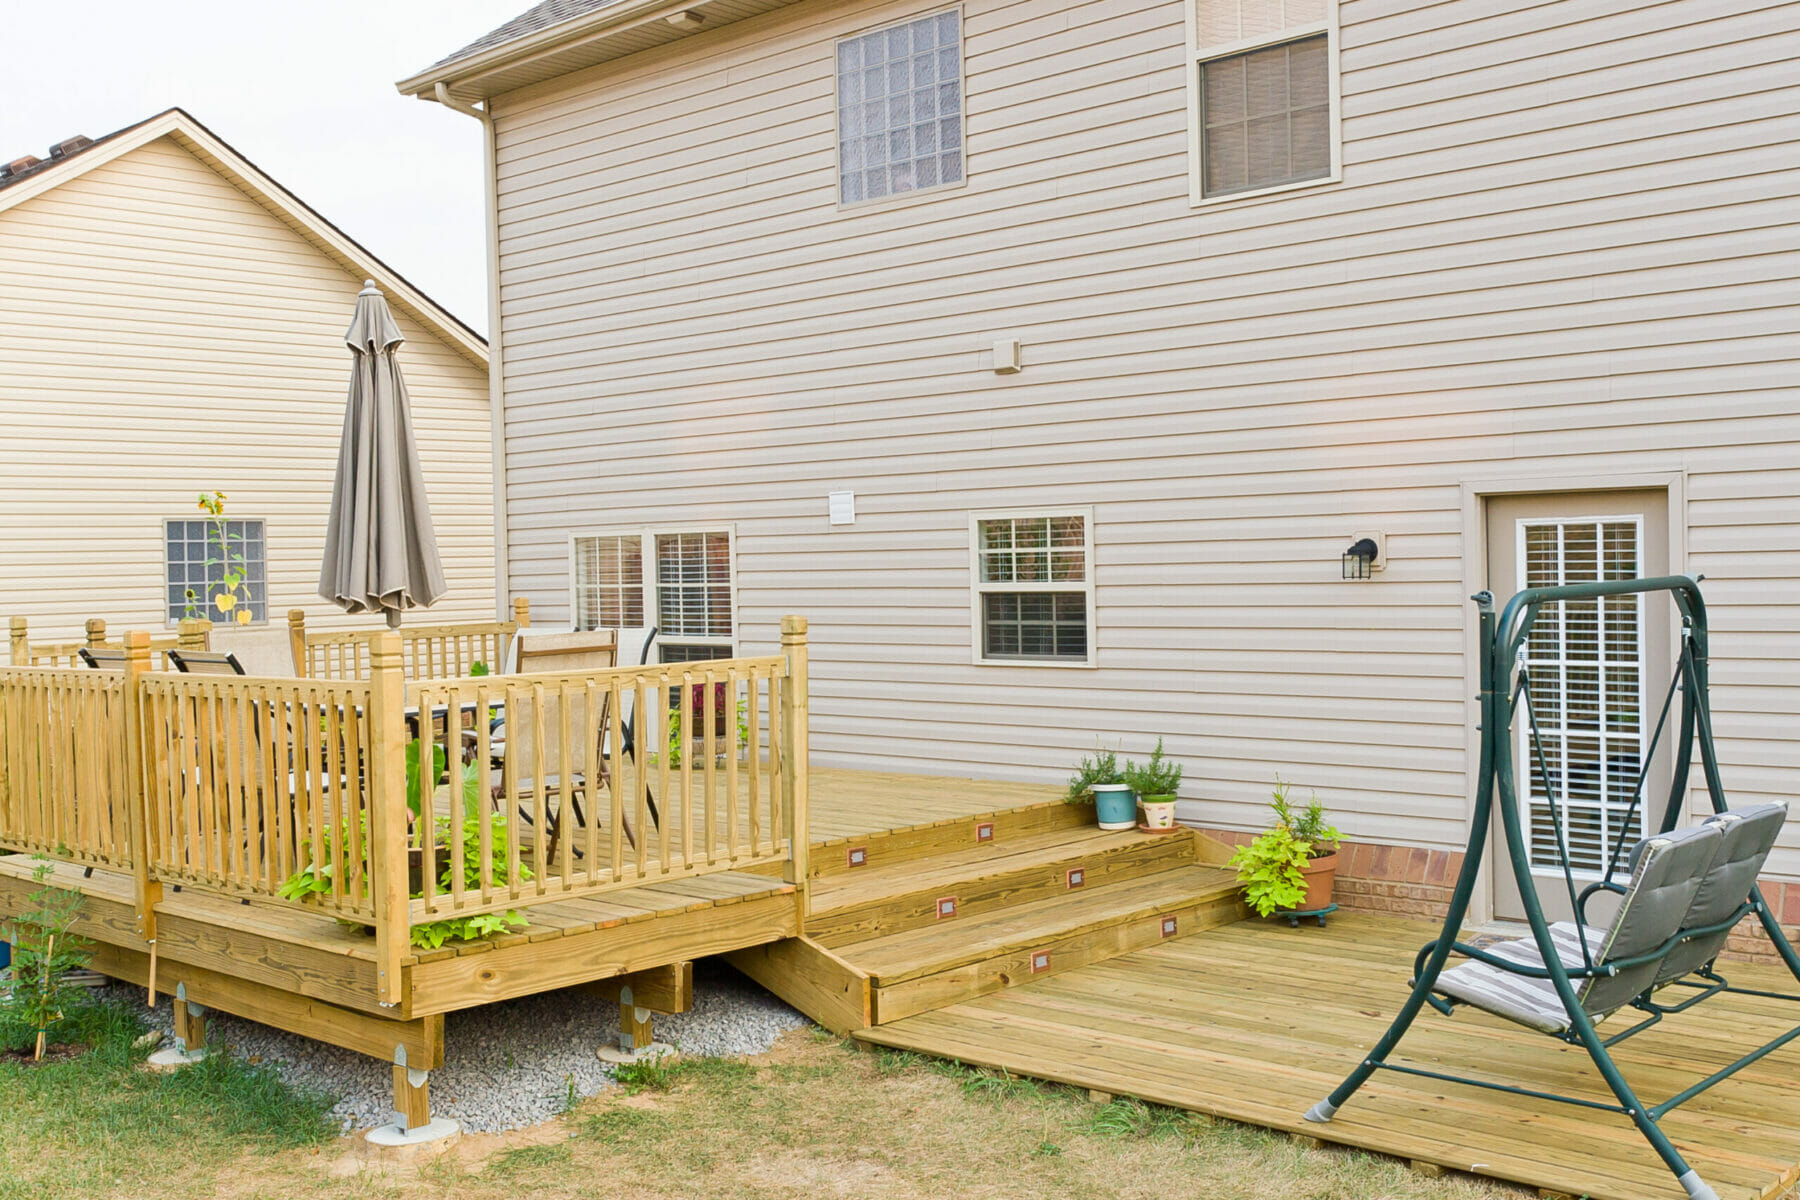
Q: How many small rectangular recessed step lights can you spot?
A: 6